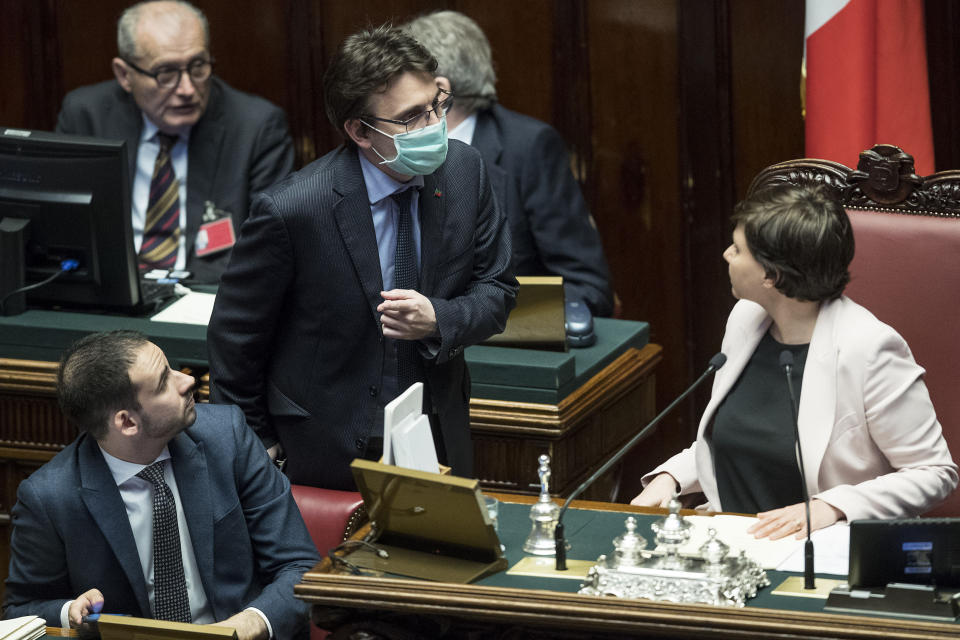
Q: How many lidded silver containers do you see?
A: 3